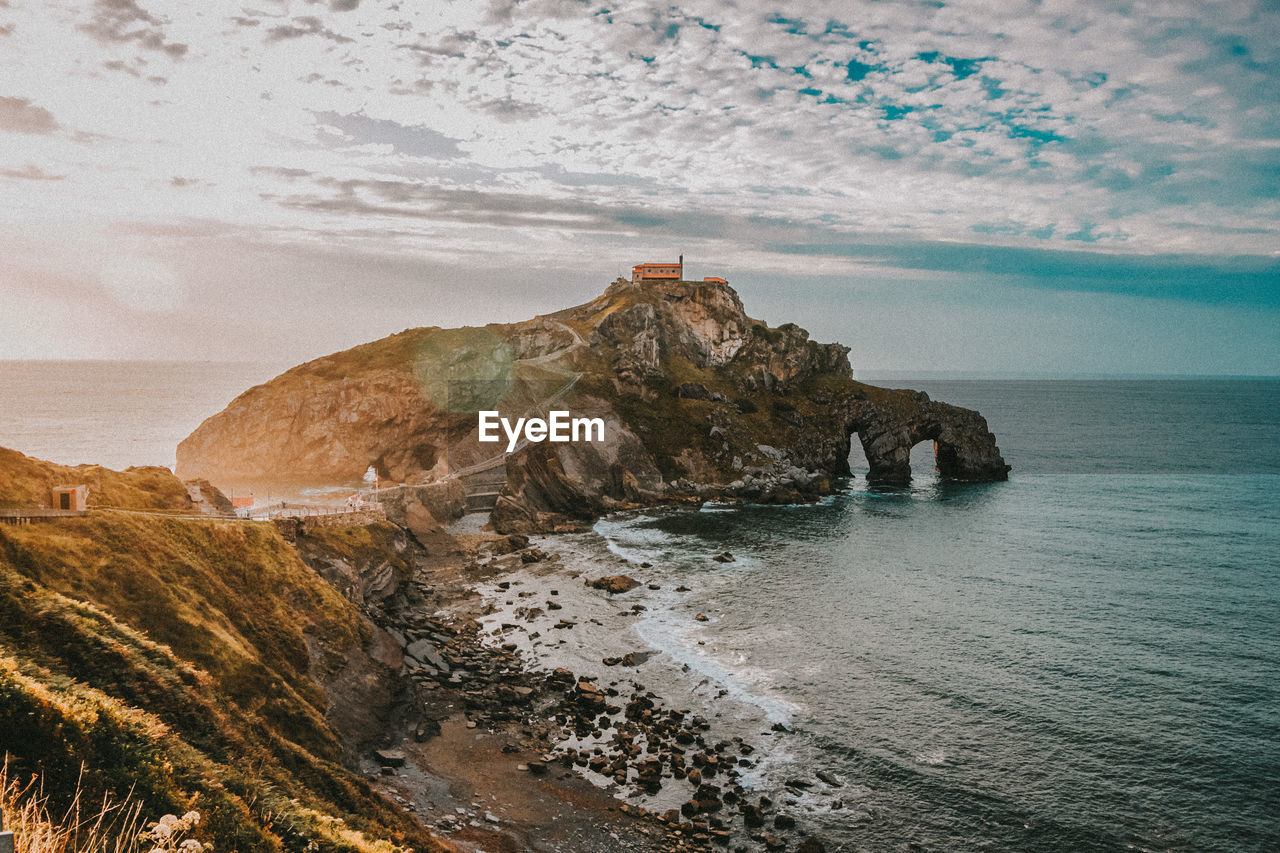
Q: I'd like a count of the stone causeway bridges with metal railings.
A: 1